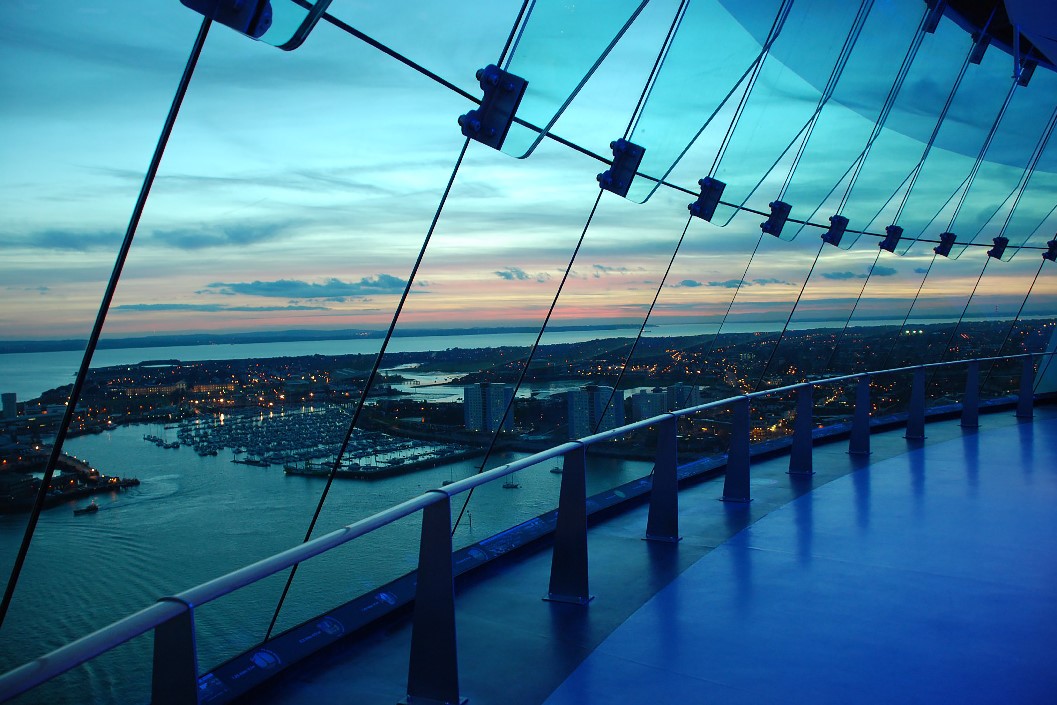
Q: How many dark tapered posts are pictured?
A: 10